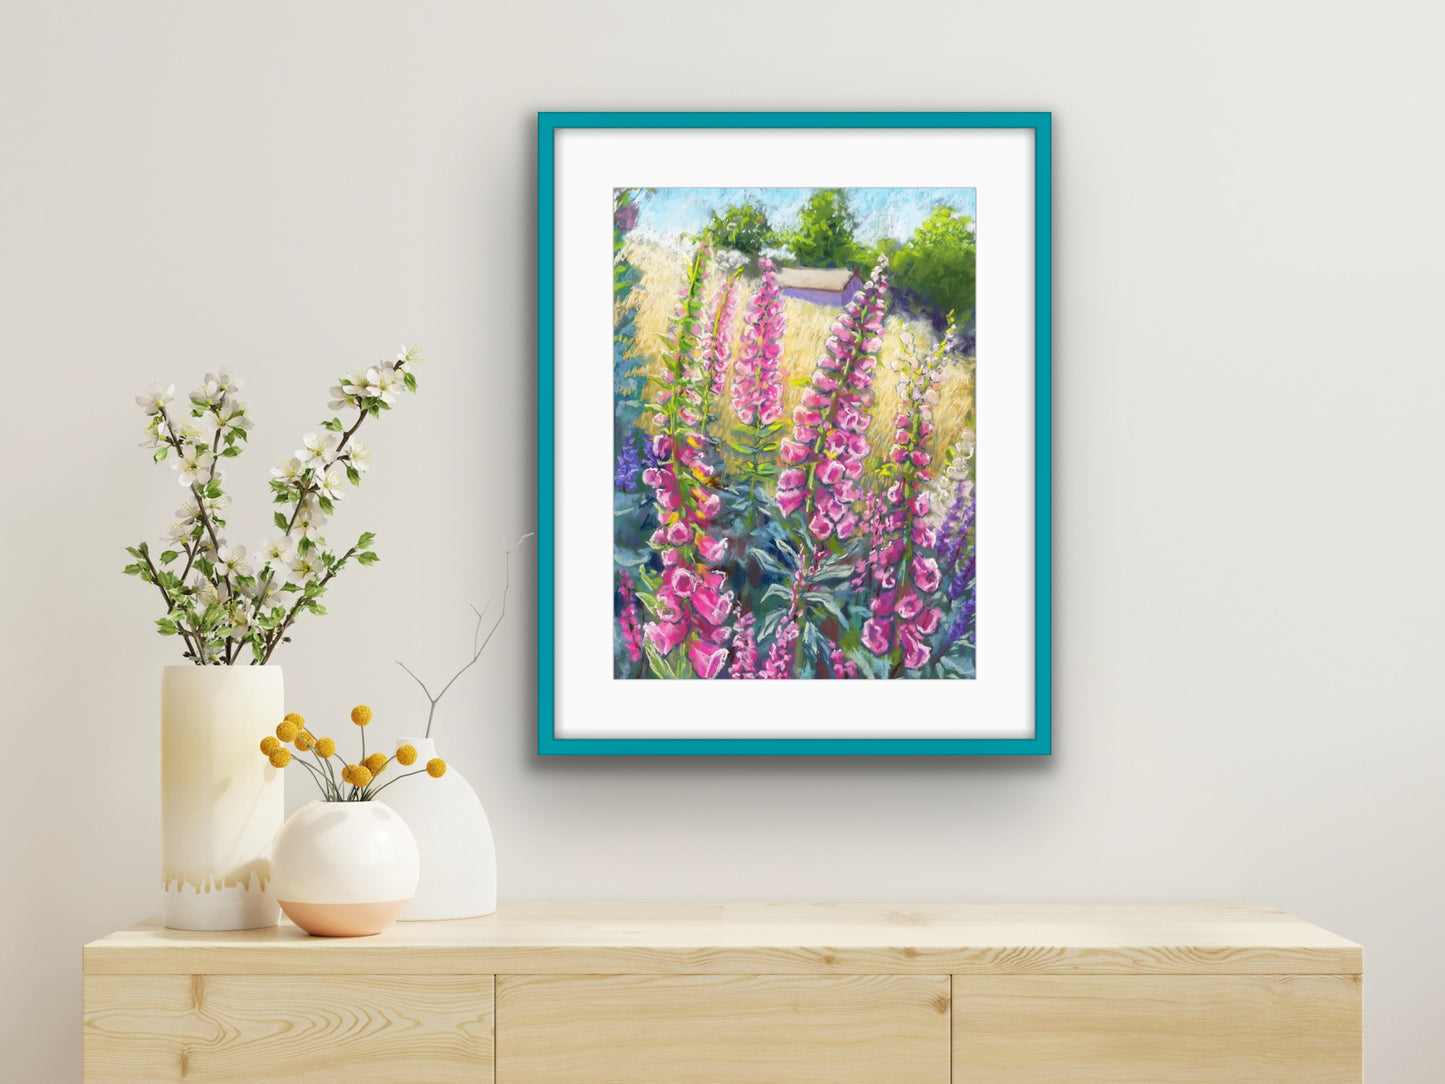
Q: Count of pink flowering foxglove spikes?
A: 5